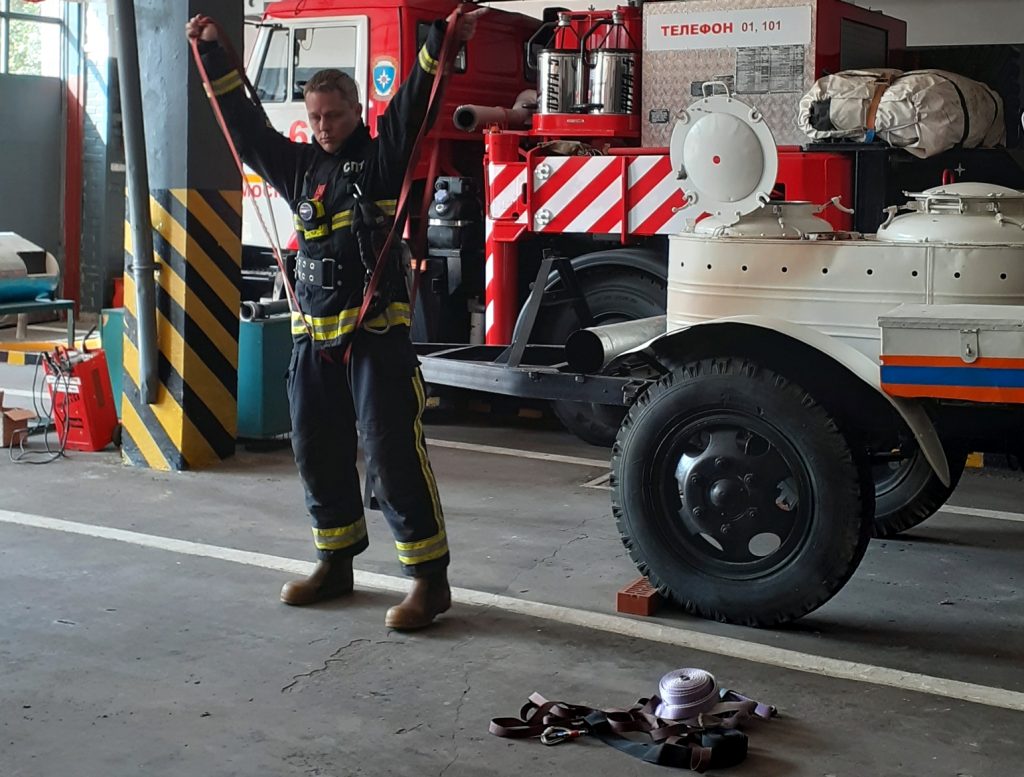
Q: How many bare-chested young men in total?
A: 0